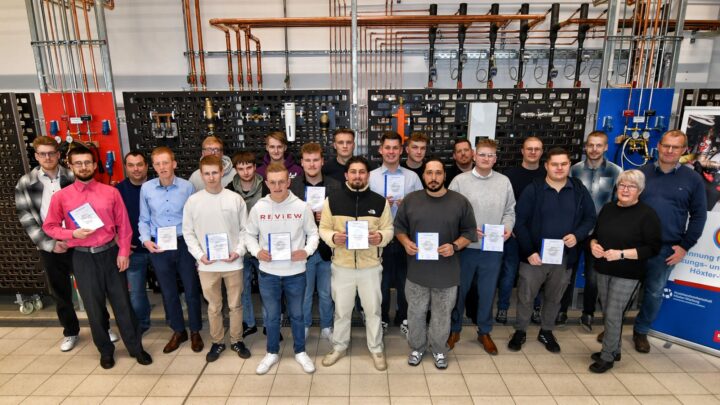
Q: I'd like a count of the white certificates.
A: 10